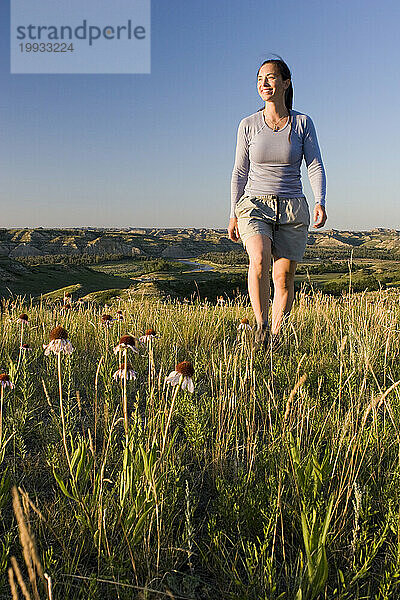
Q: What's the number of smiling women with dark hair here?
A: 1